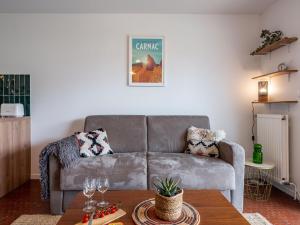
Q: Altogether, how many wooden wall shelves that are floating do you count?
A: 3